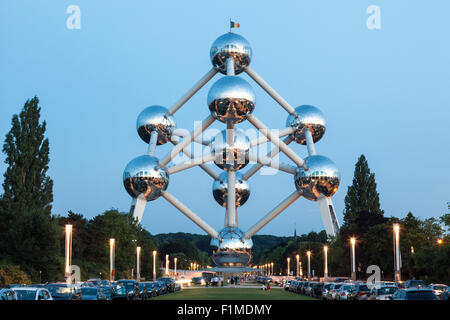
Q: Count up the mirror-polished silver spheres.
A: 9